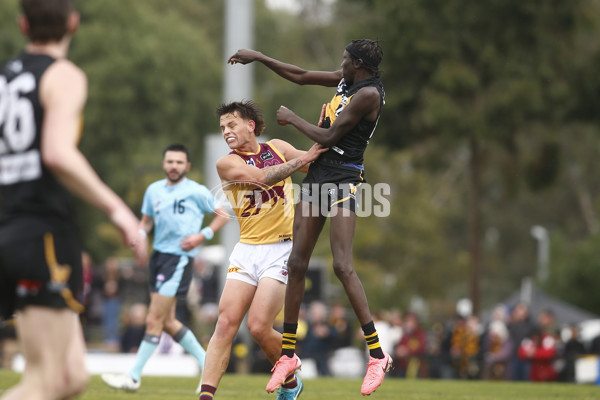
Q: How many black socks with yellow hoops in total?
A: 2